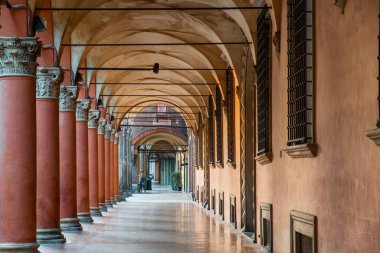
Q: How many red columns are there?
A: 9